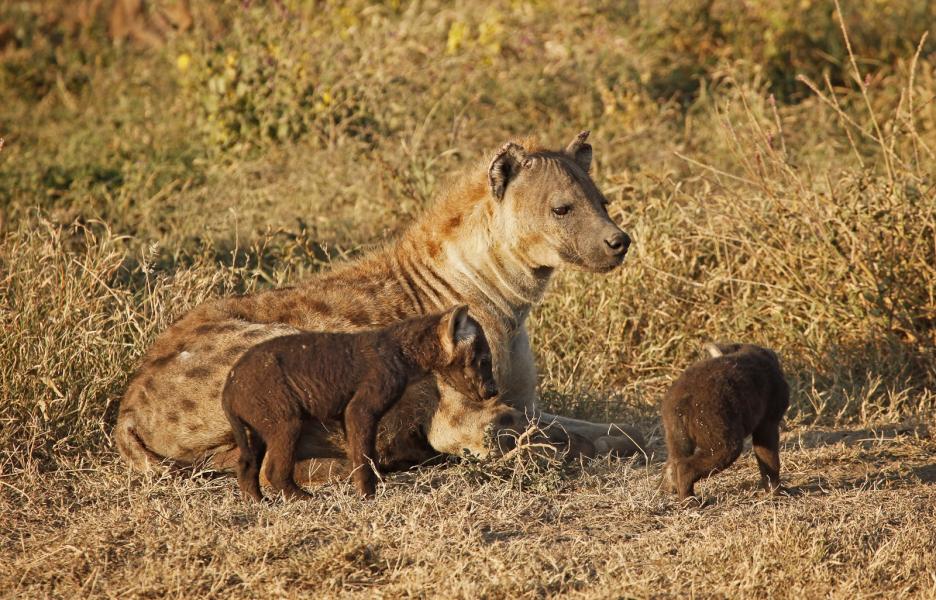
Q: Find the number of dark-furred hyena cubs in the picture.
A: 2